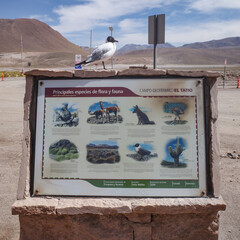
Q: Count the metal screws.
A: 4